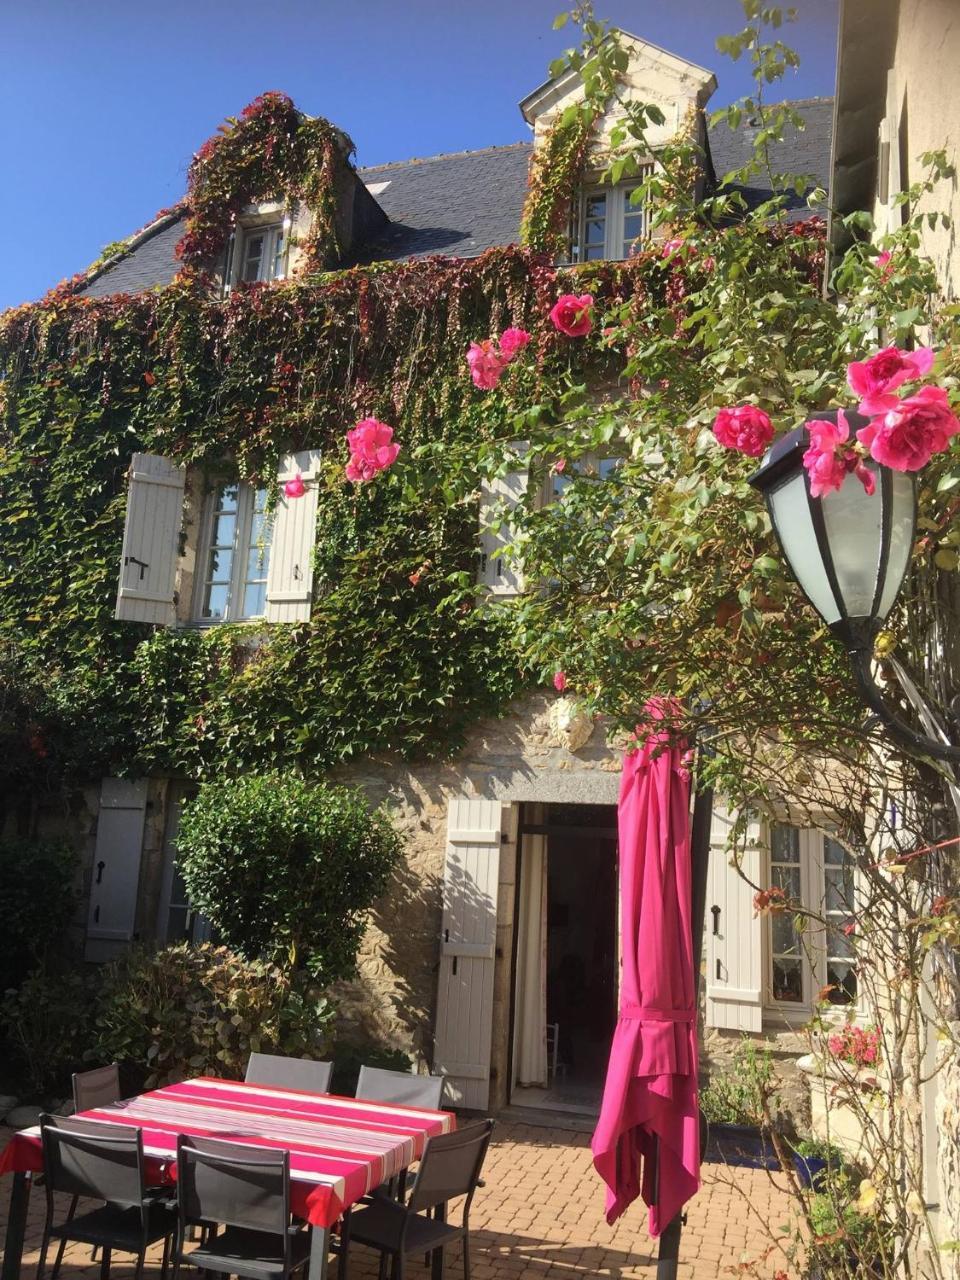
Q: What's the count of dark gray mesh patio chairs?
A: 6